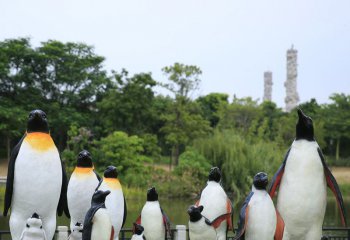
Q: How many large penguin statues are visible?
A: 2